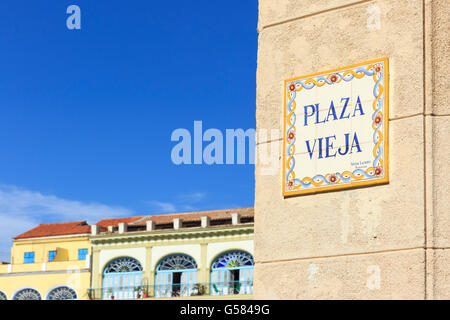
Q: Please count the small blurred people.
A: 0